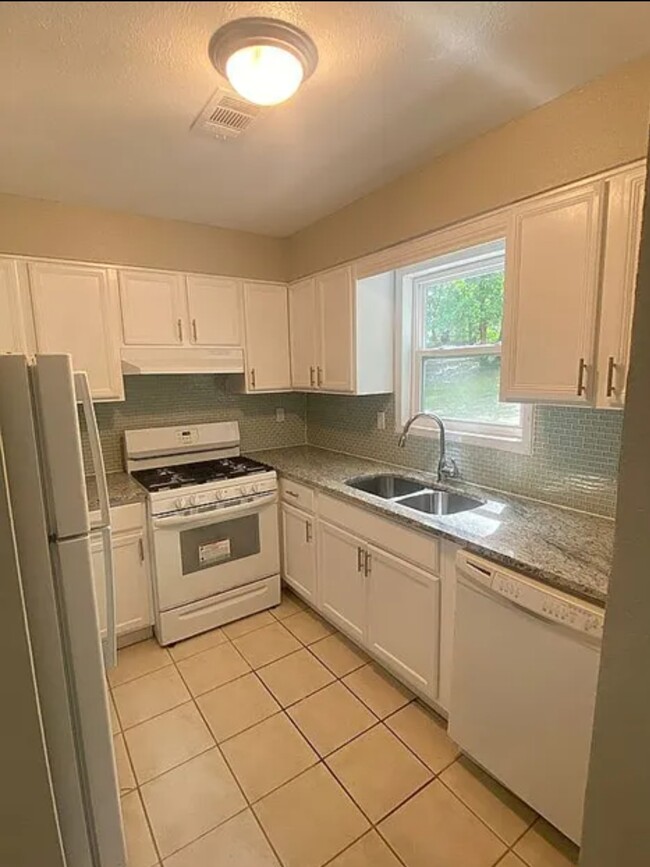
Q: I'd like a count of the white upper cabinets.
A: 9